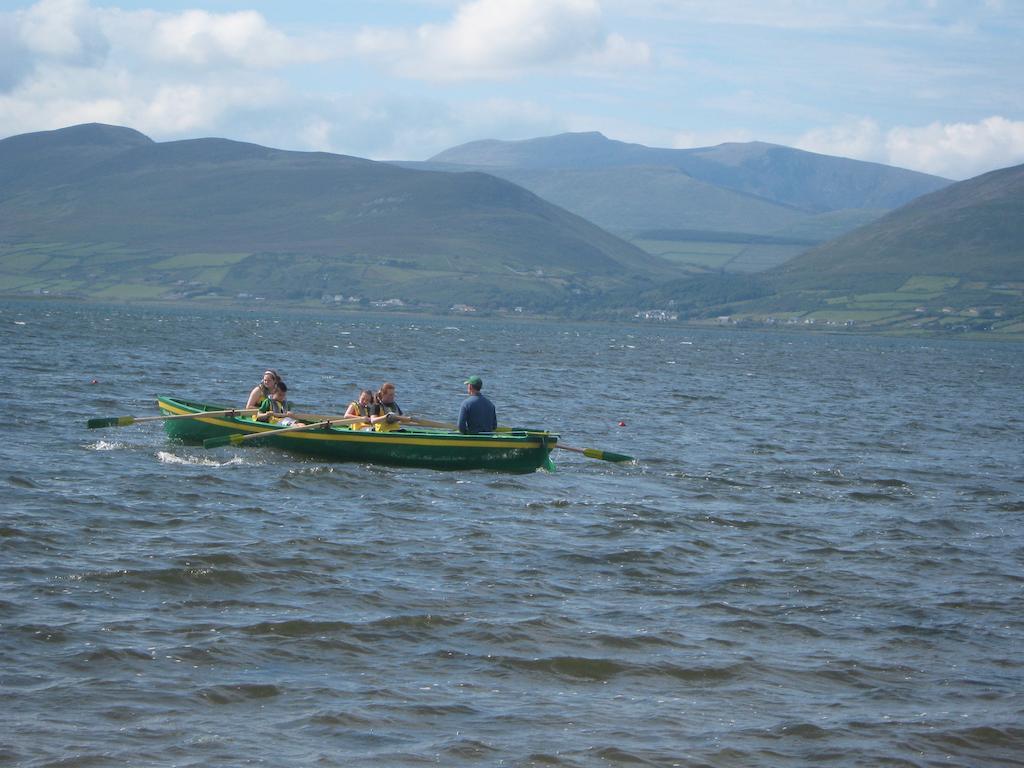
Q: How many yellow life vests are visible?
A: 4